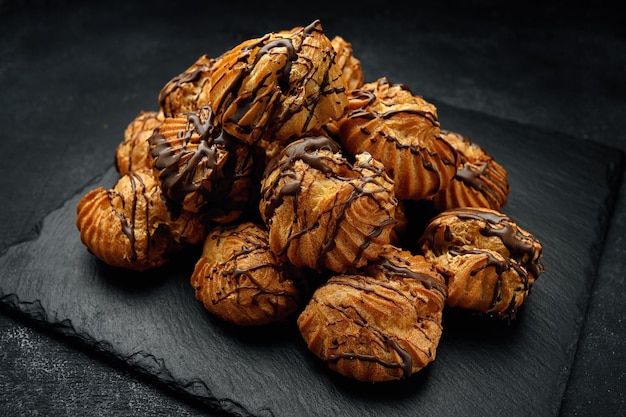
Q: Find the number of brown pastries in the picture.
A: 12